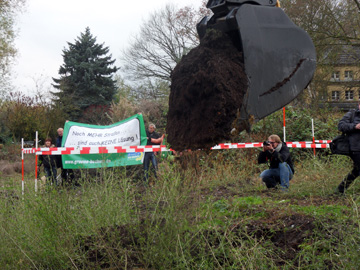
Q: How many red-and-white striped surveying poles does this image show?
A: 4